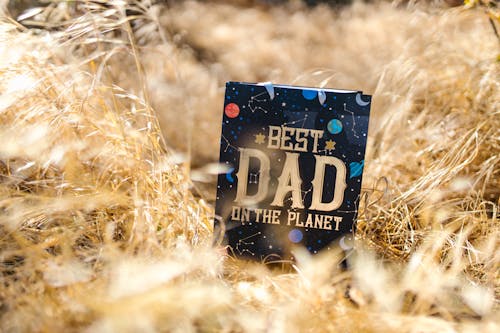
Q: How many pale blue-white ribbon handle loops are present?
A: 2